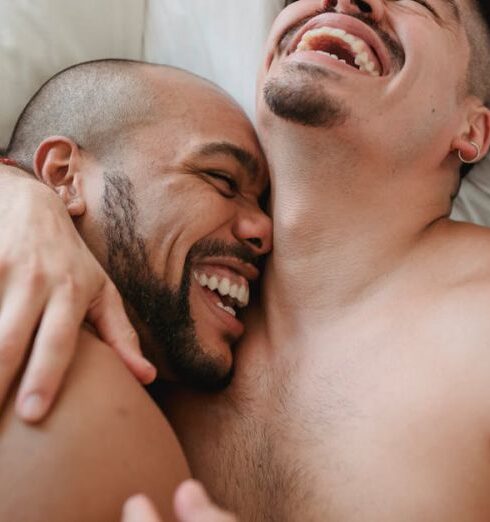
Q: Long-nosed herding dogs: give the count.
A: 0